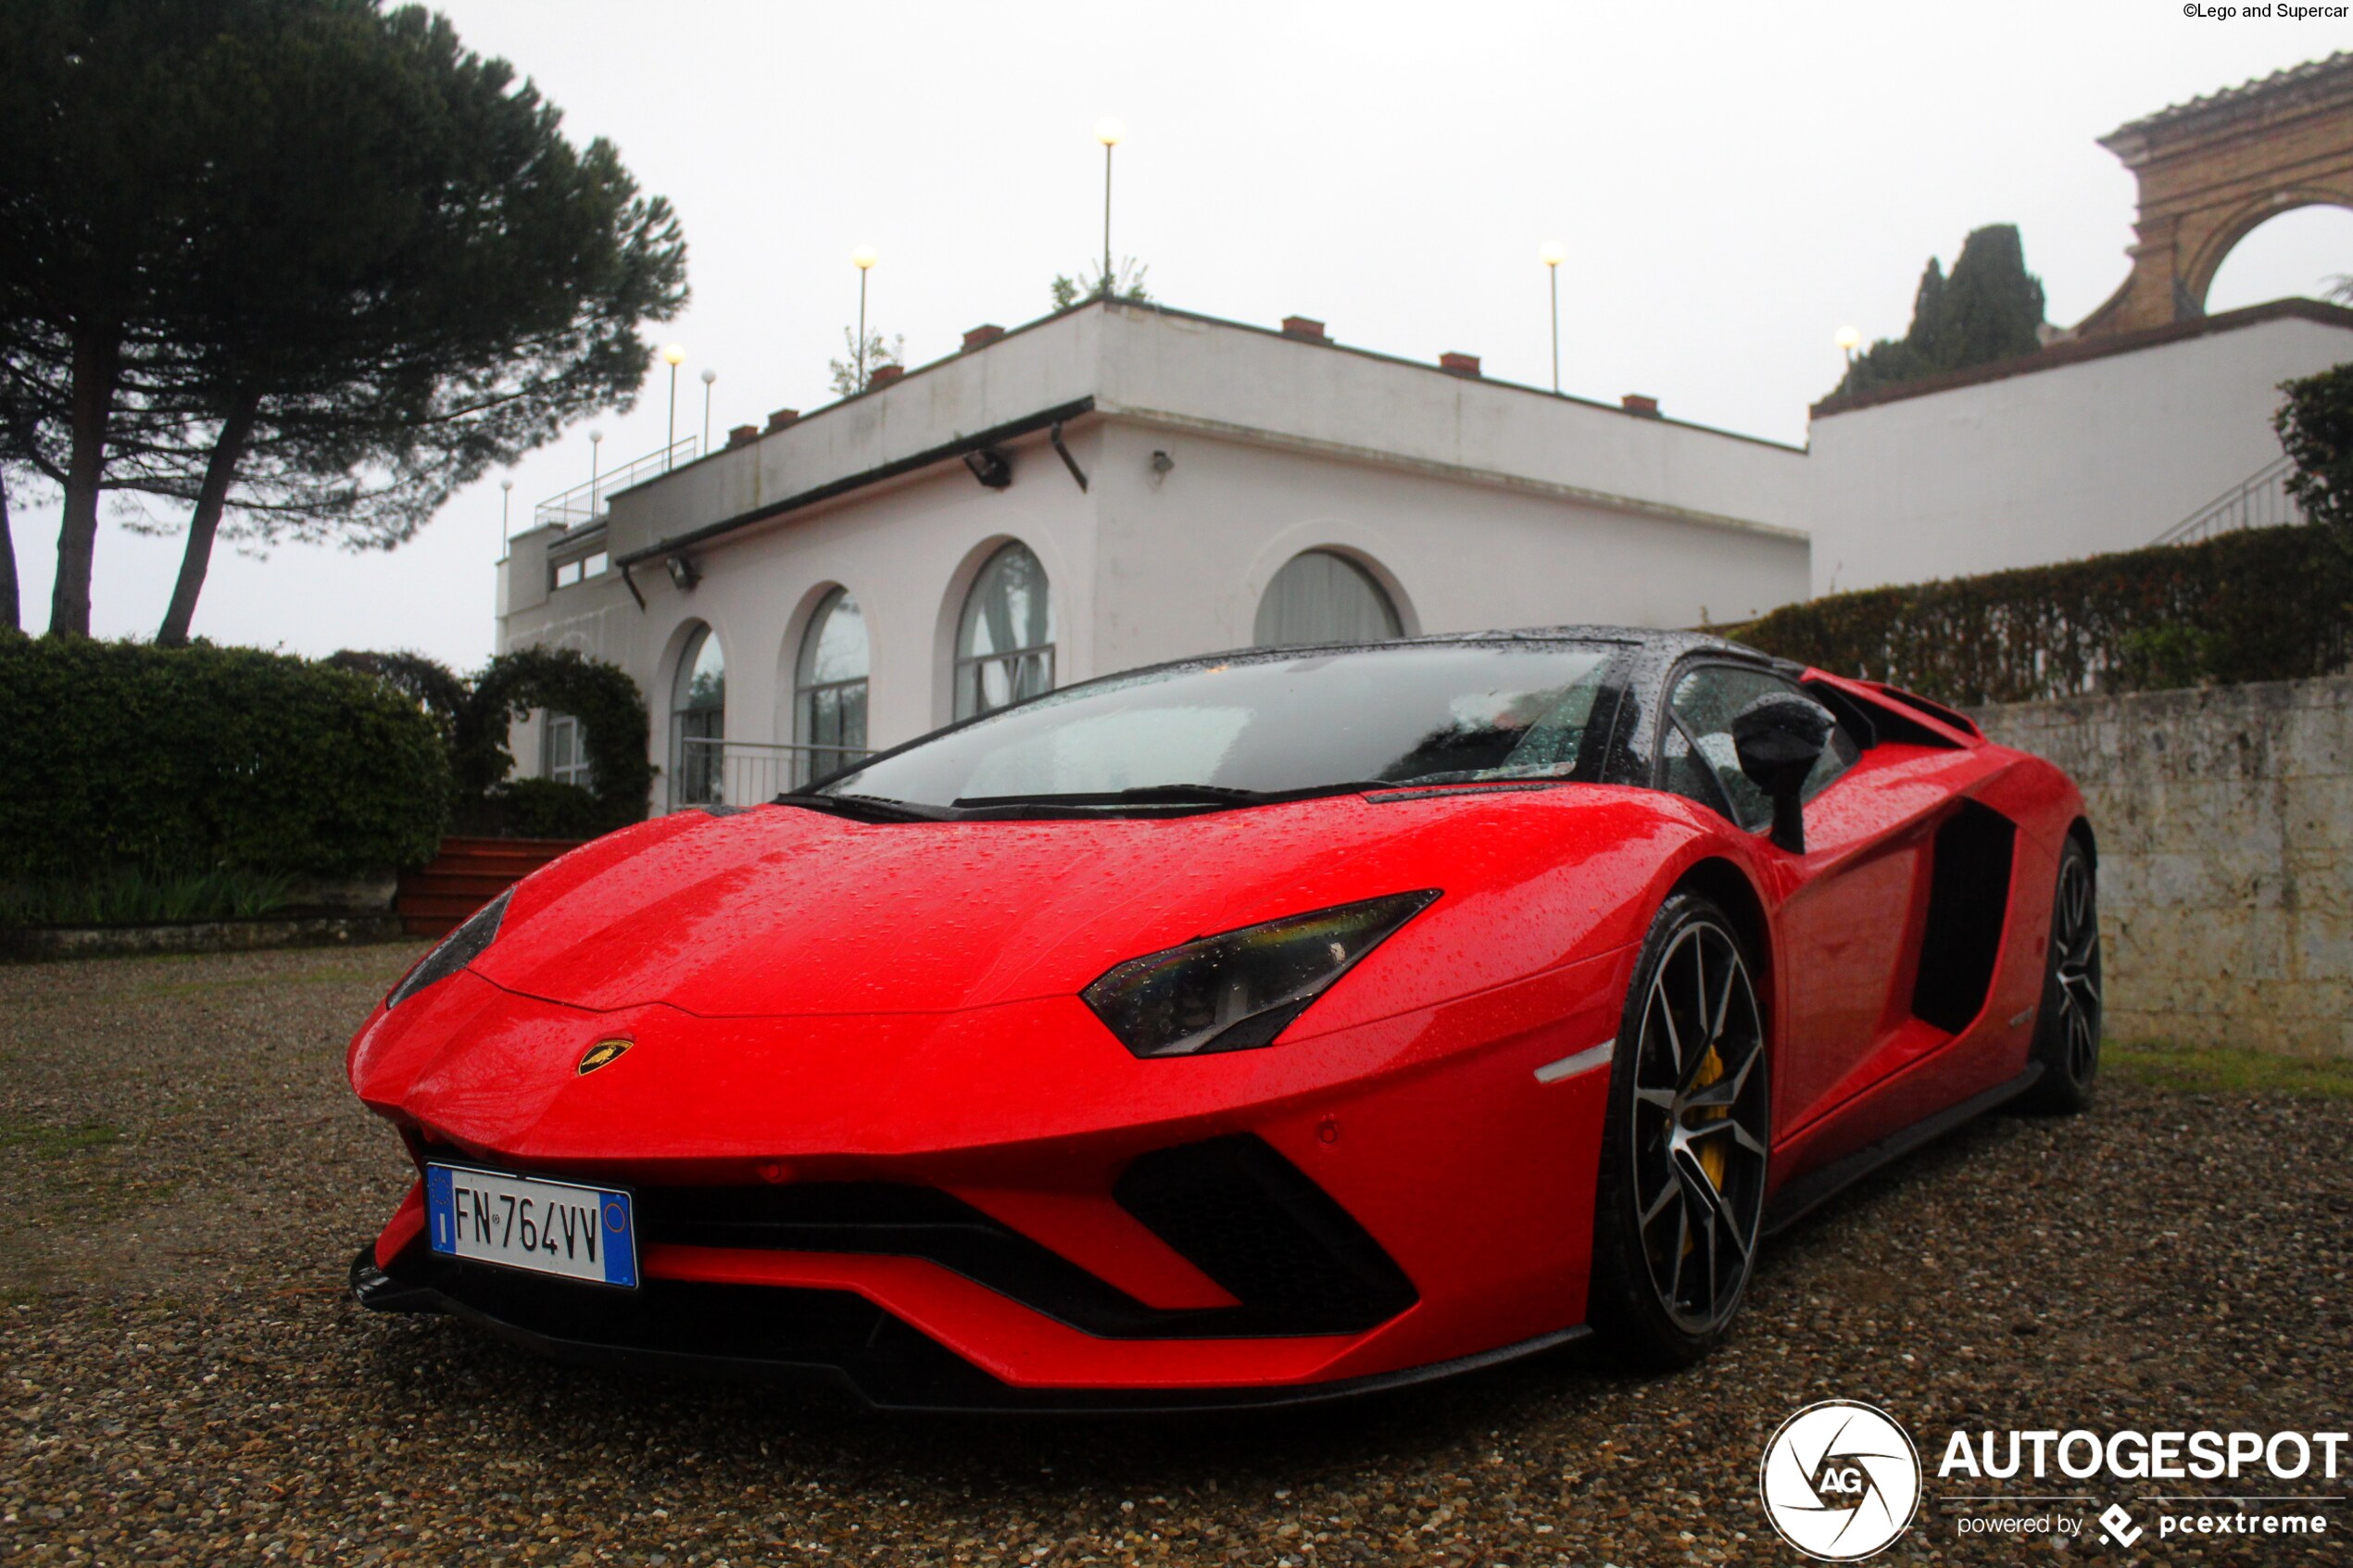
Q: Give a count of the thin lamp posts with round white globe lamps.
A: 8